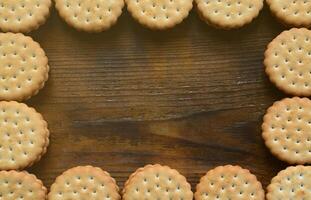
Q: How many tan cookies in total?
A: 14